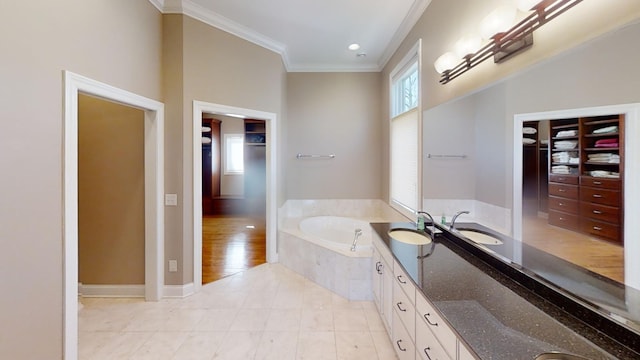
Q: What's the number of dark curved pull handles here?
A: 7